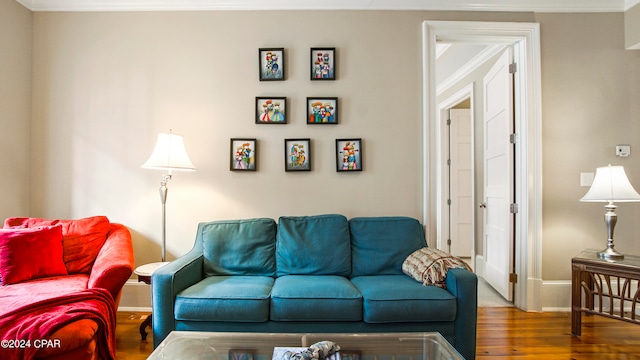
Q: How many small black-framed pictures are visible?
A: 7